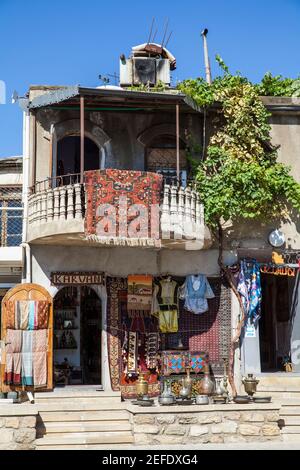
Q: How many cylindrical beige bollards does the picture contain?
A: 0